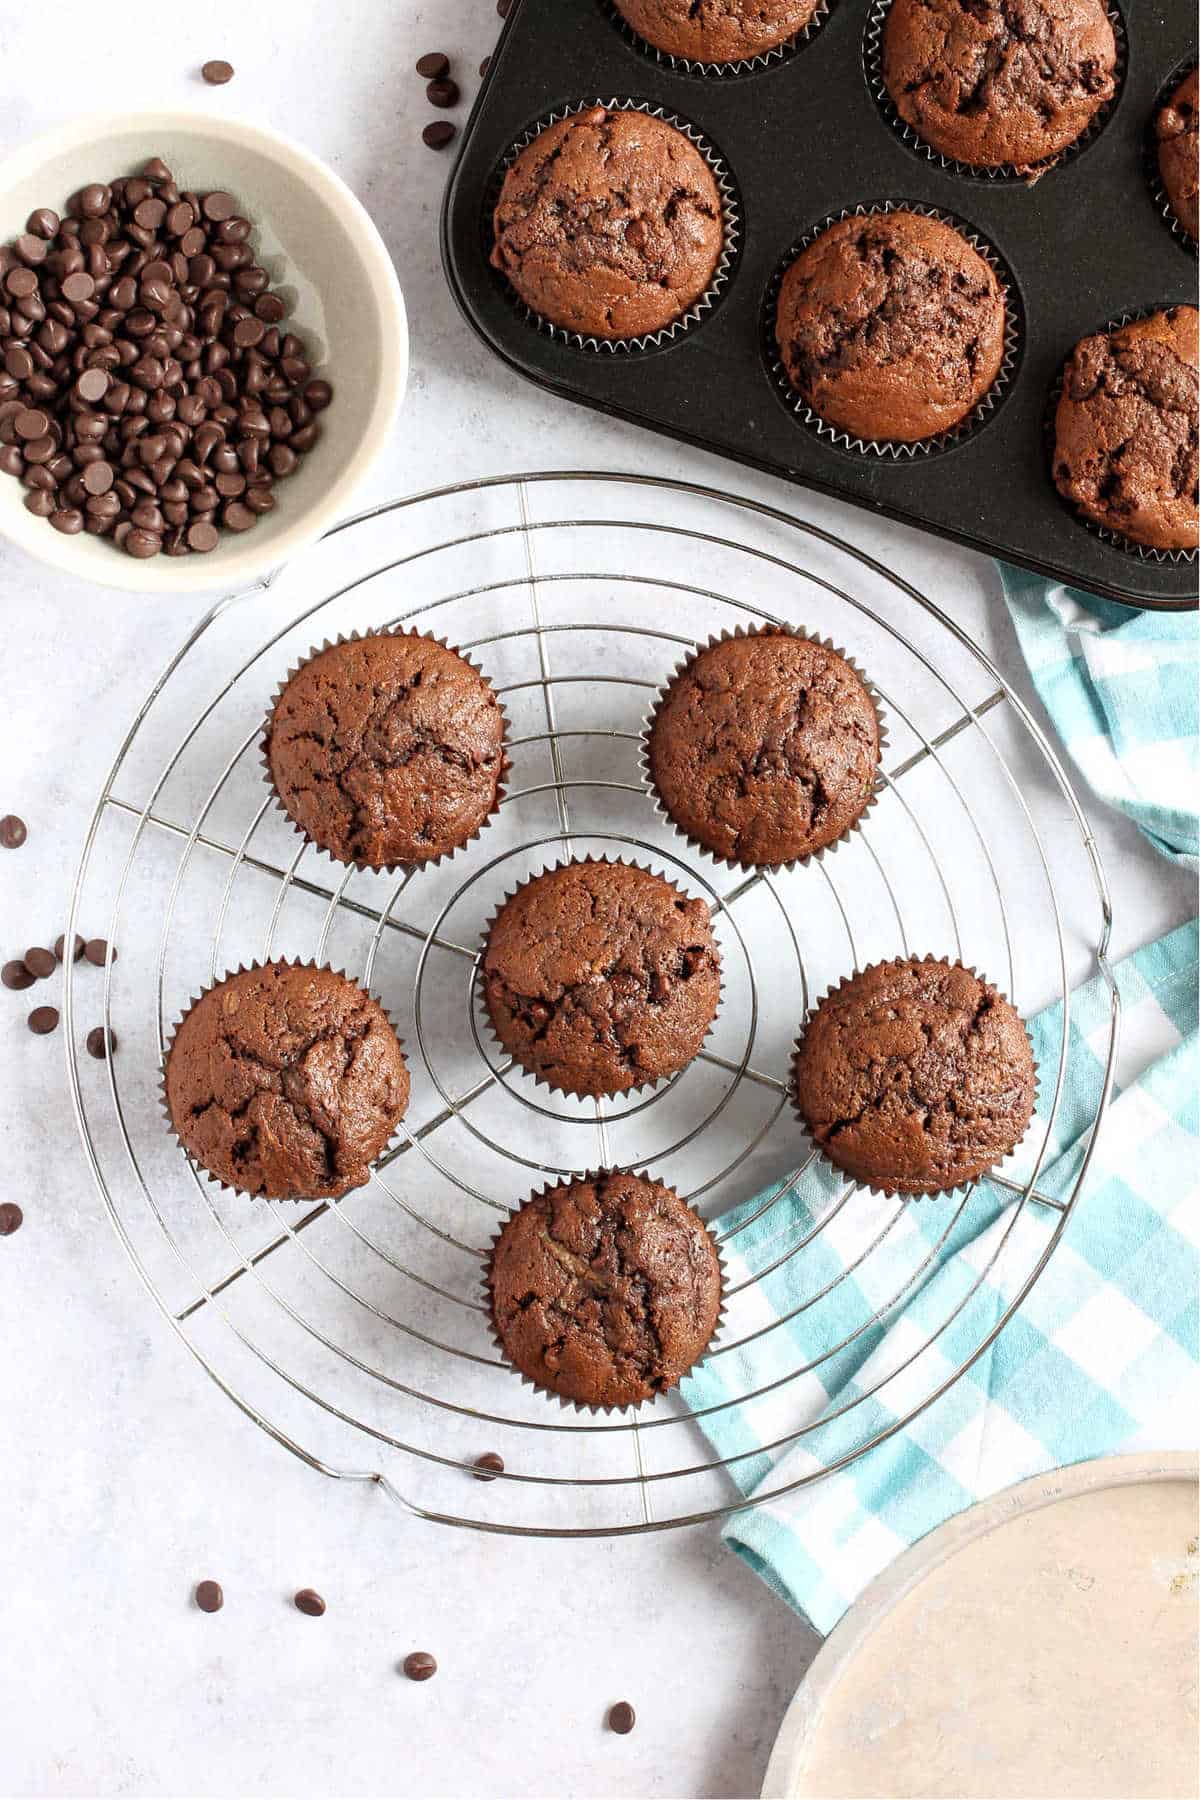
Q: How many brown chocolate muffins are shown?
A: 12